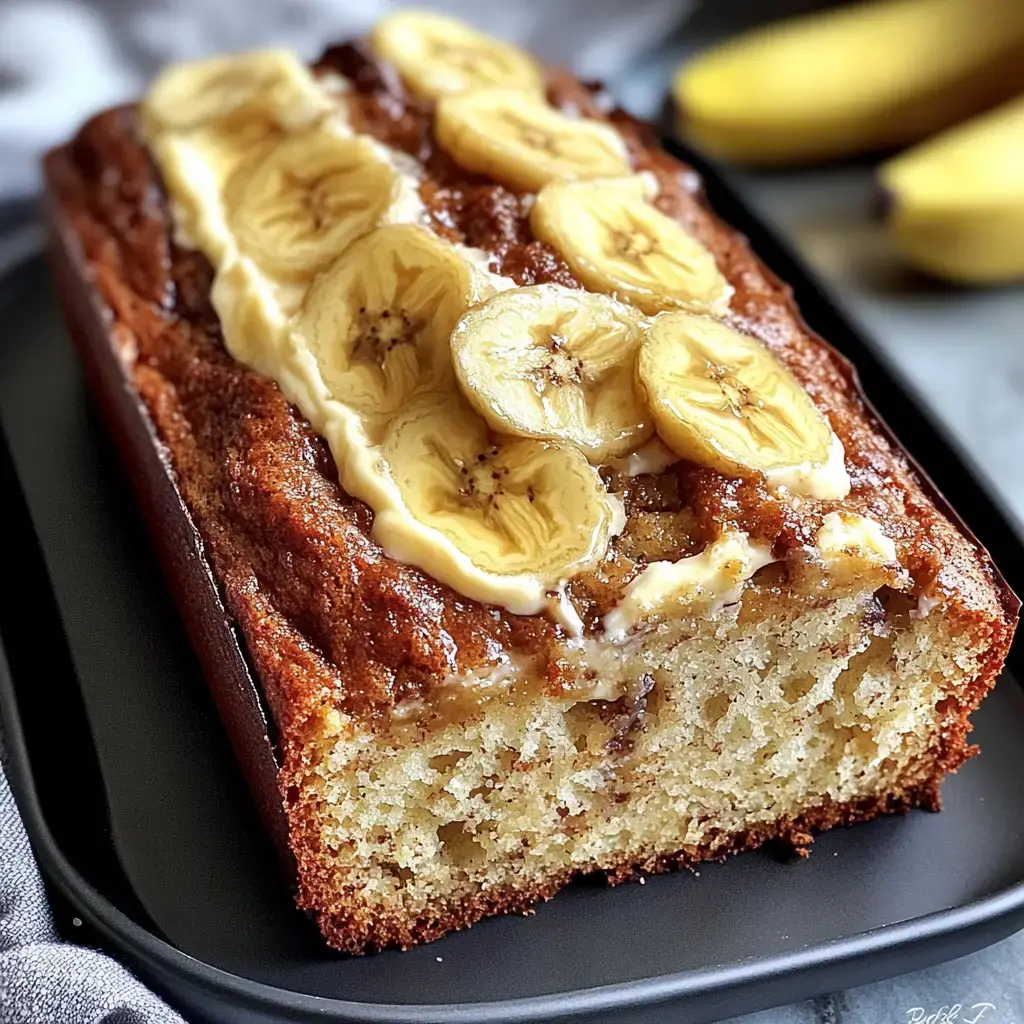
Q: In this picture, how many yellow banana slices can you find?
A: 9